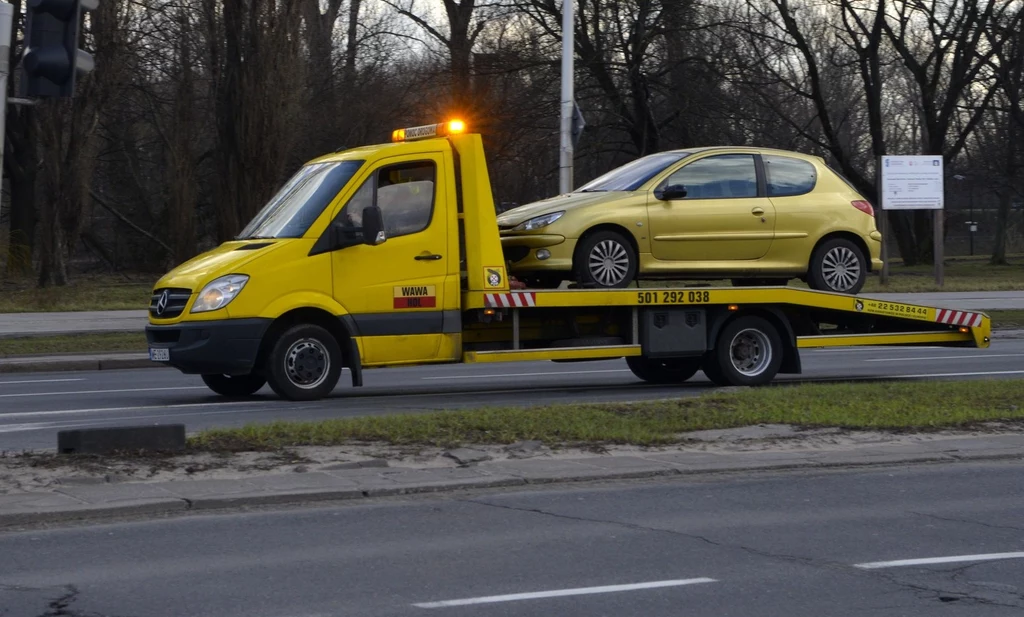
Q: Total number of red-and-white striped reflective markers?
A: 2